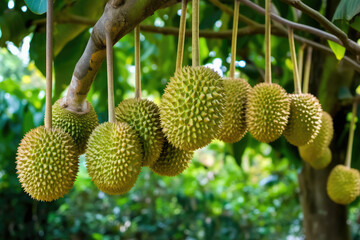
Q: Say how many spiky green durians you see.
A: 12